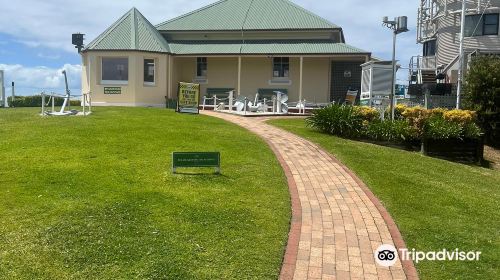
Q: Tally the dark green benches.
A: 2